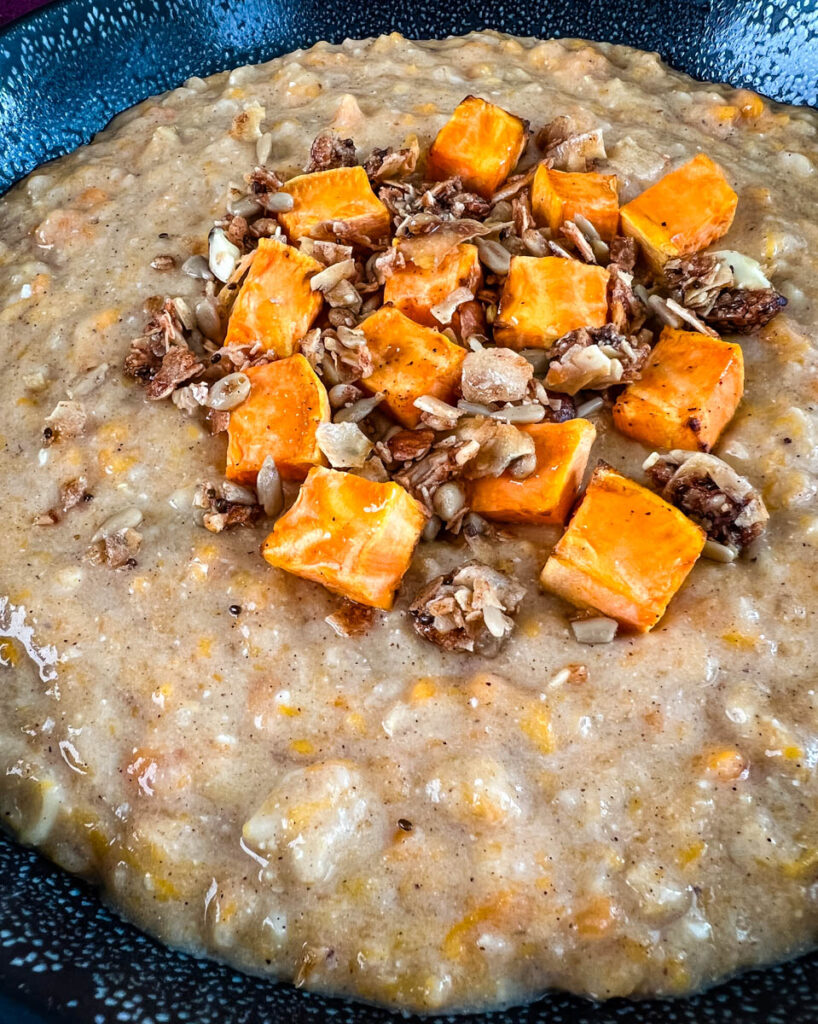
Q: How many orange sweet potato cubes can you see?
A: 13